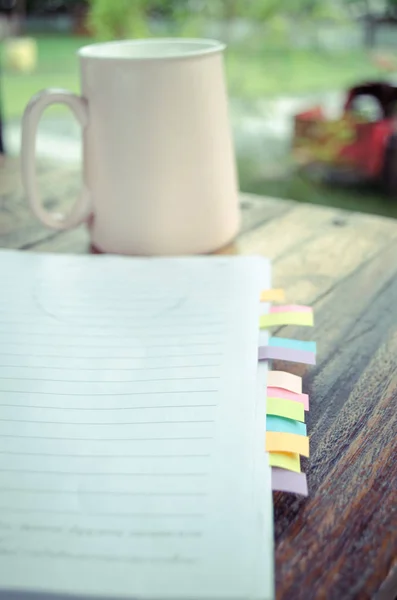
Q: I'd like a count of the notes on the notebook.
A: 12